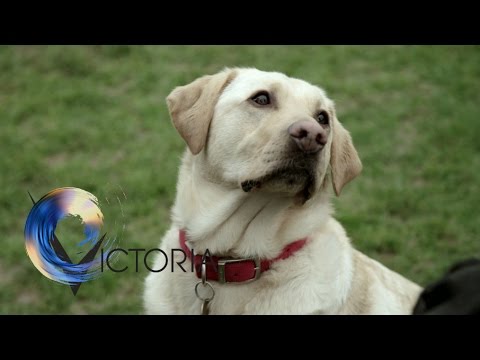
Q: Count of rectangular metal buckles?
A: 1